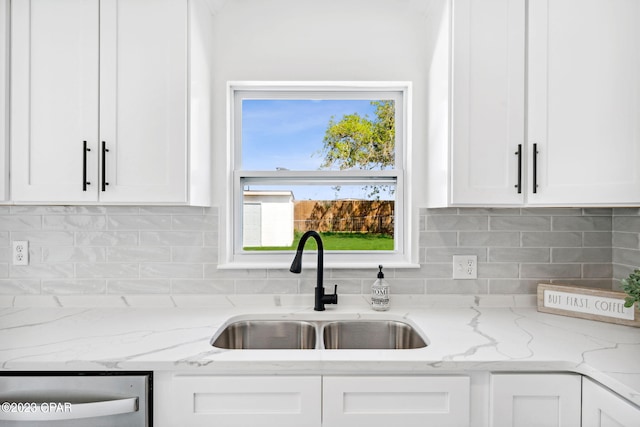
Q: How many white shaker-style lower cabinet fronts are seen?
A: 4